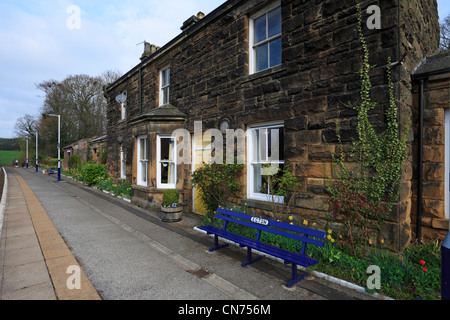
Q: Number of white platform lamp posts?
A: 3